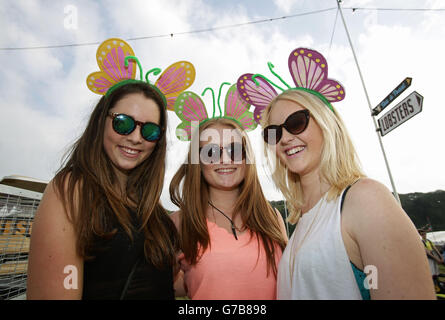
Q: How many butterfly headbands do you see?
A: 3